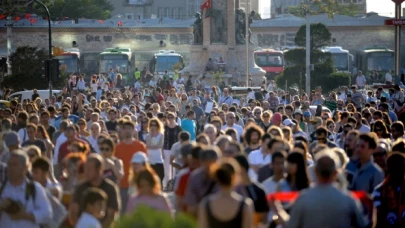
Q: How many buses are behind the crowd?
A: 6